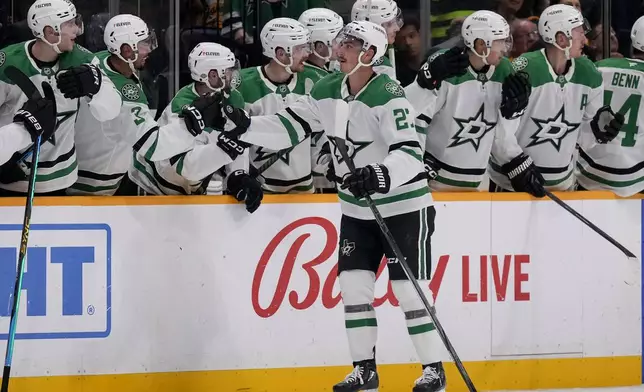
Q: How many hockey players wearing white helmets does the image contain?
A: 10